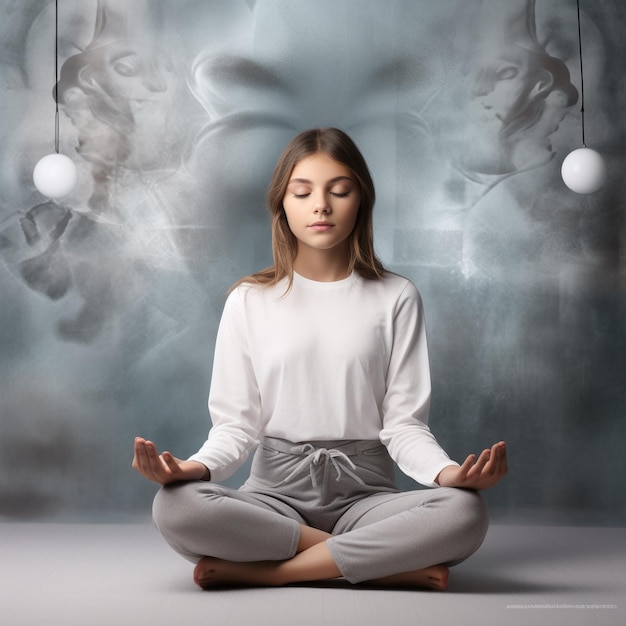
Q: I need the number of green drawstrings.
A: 0